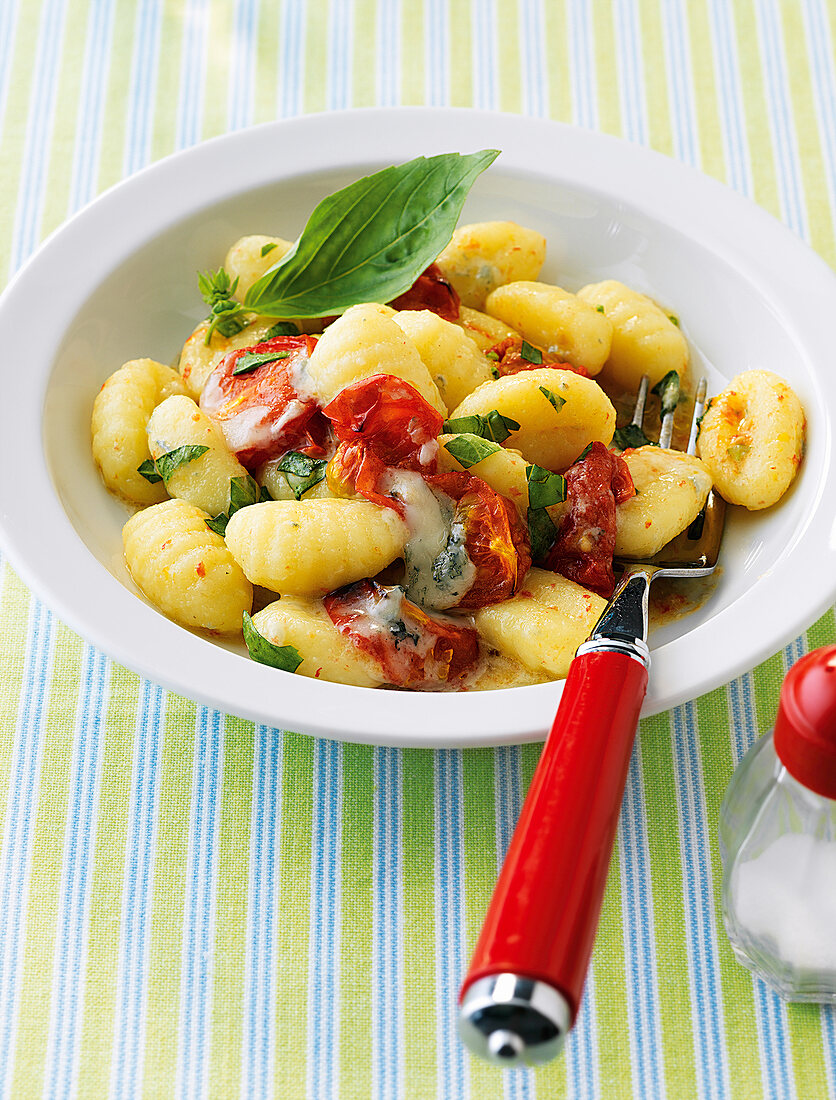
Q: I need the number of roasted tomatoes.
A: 7